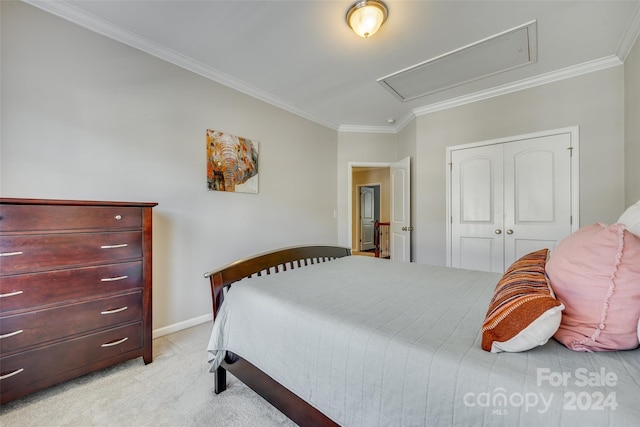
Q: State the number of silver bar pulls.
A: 8